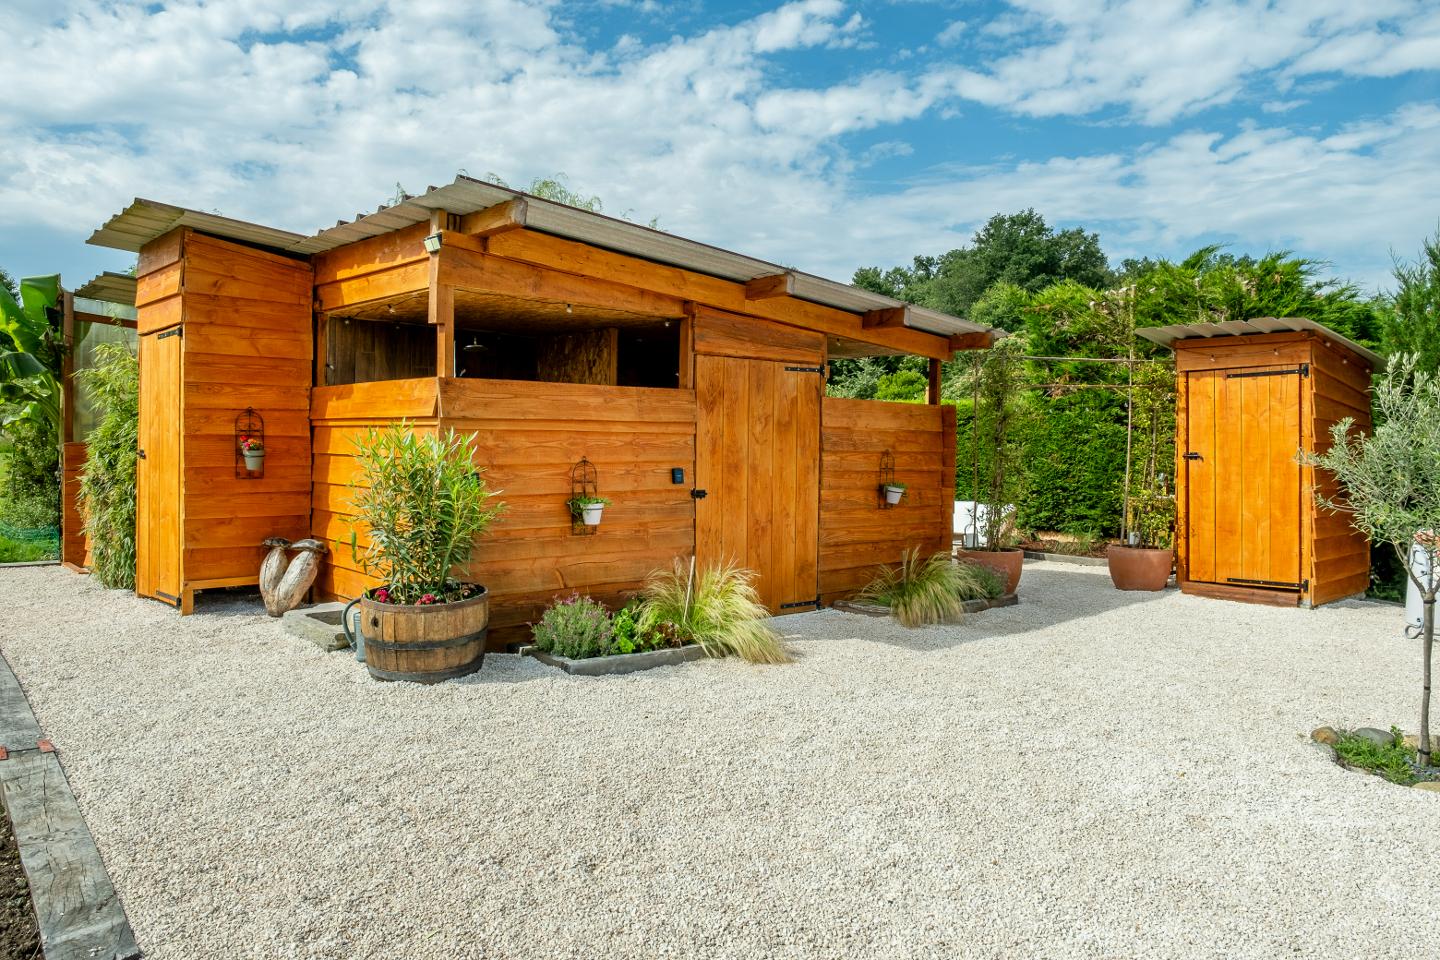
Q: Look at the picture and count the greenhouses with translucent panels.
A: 1